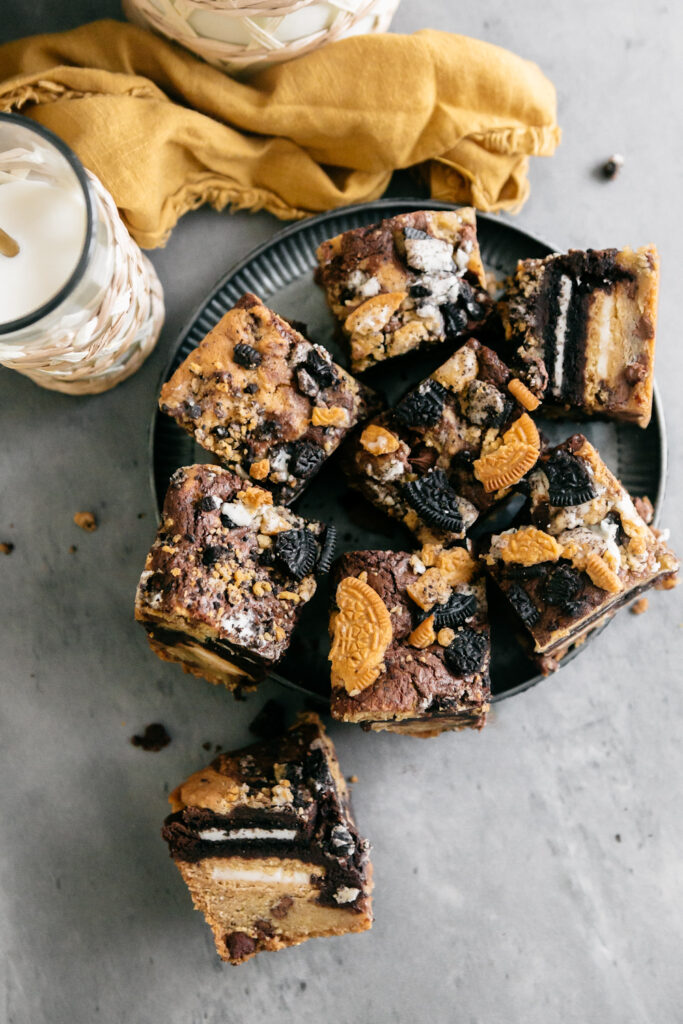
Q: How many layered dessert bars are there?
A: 8